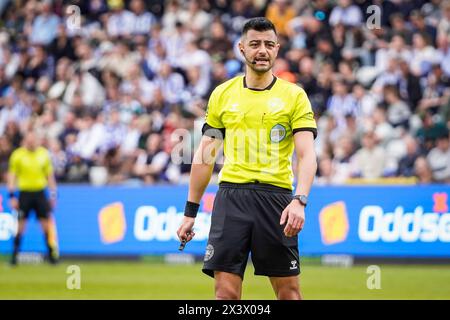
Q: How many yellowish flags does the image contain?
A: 1